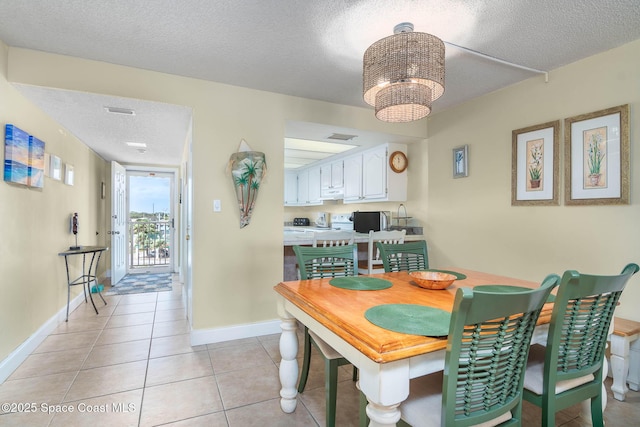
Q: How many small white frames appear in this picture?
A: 2